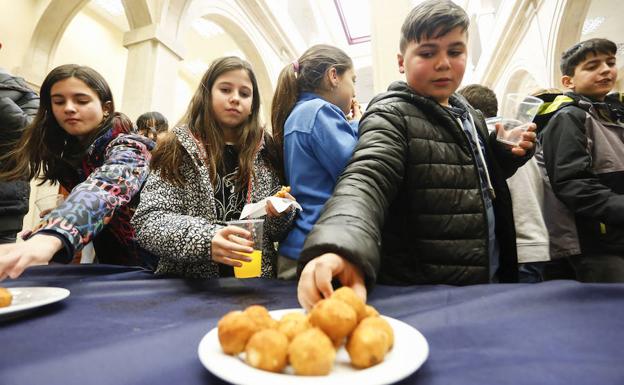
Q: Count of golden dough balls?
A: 11